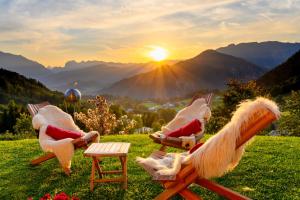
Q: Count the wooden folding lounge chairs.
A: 3